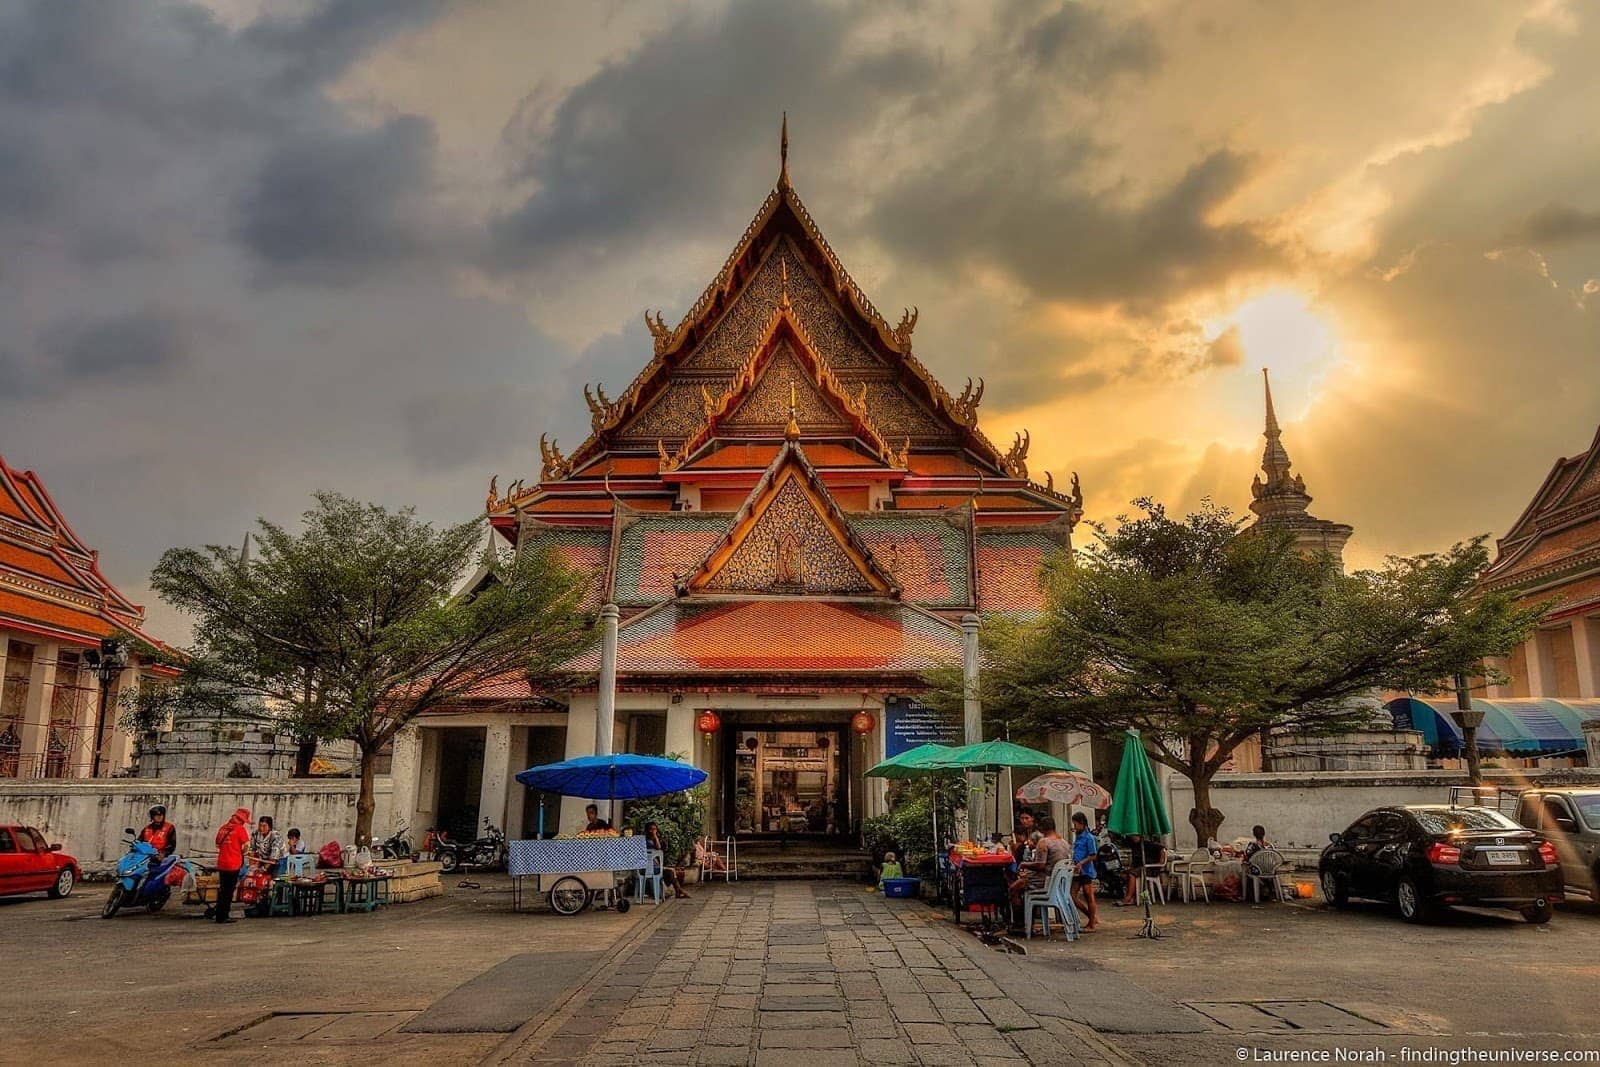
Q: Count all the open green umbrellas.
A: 2